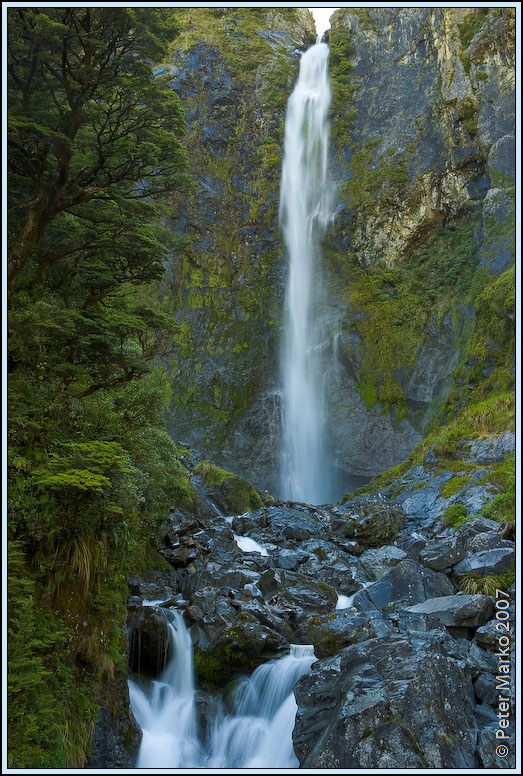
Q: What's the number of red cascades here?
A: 0